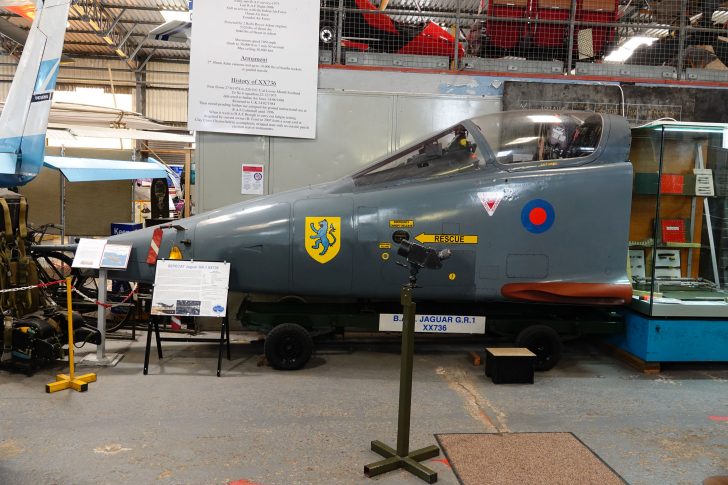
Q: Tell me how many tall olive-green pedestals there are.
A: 1